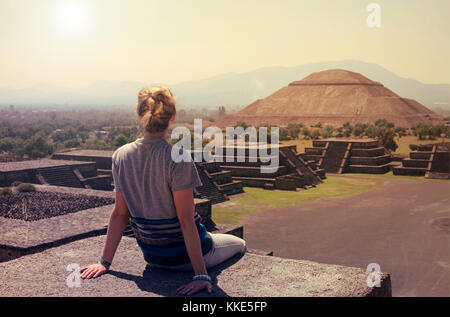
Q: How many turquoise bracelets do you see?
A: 1